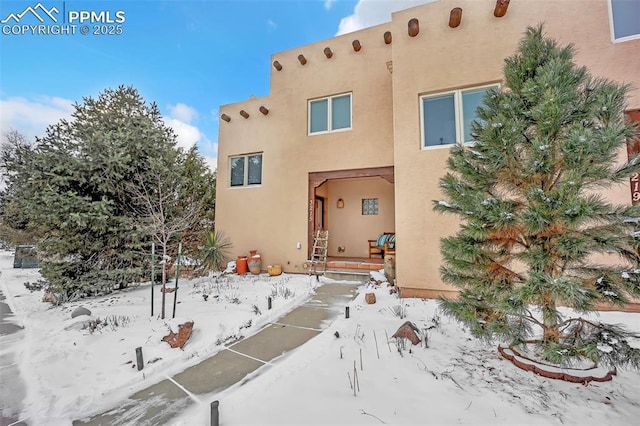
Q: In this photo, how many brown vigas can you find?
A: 11